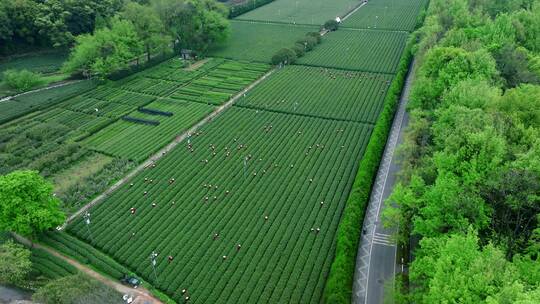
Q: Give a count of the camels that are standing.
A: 0